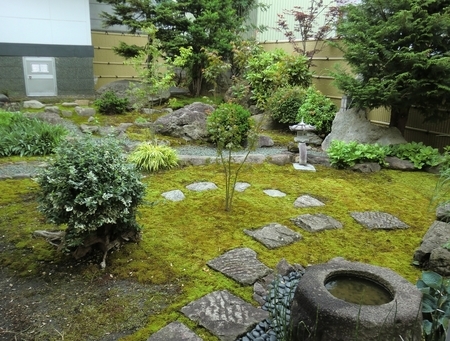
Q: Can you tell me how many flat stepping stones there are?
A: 11